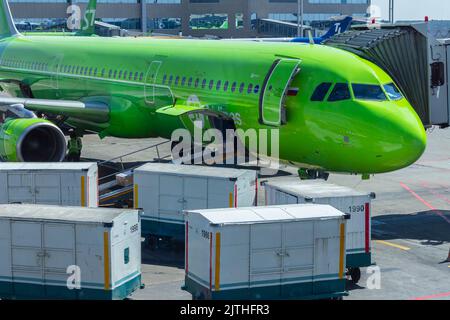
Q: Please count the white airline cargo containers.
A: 5